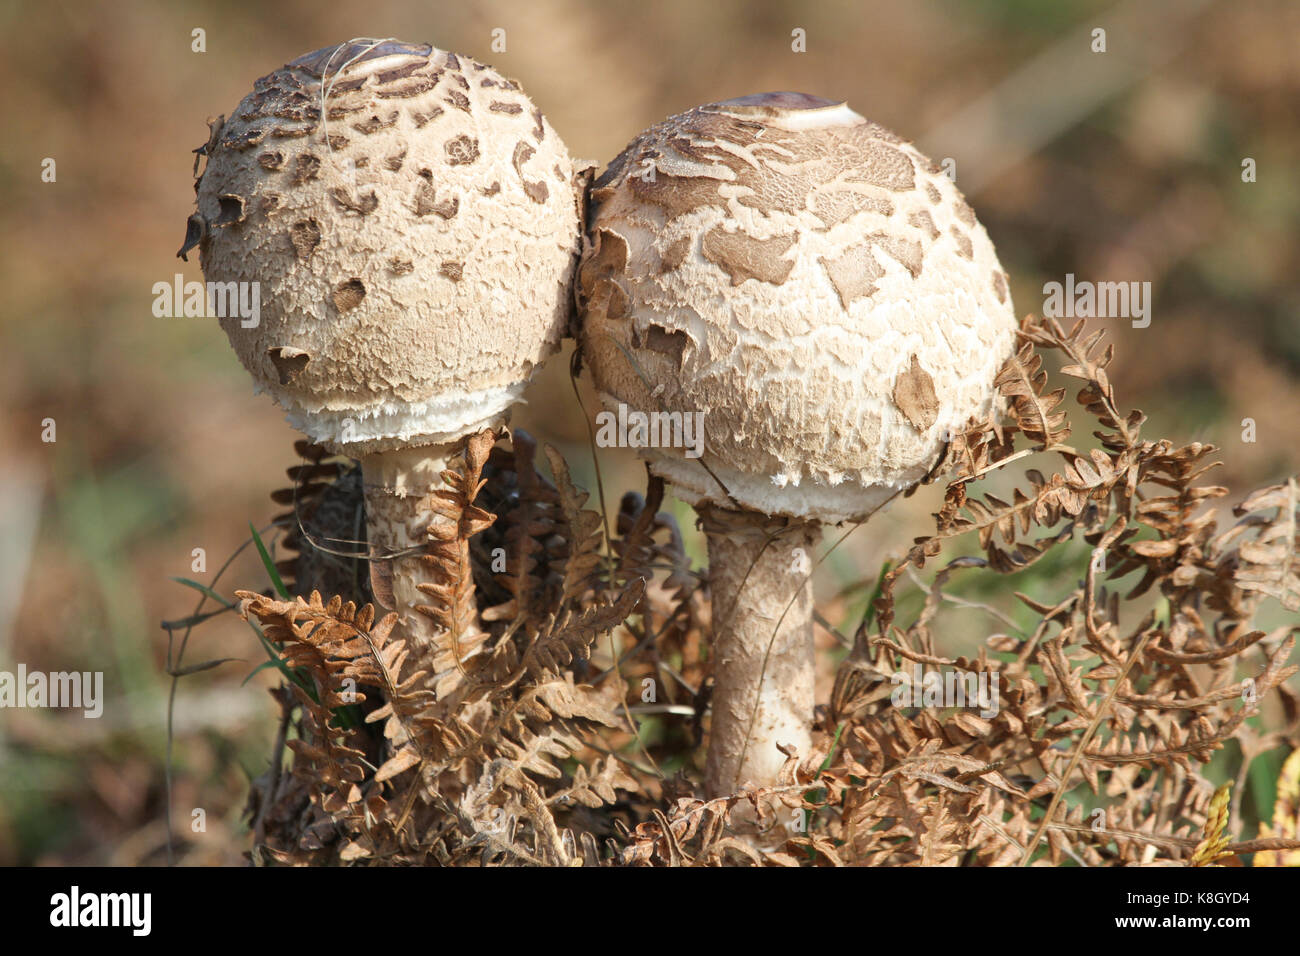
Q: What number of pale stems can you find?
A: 2